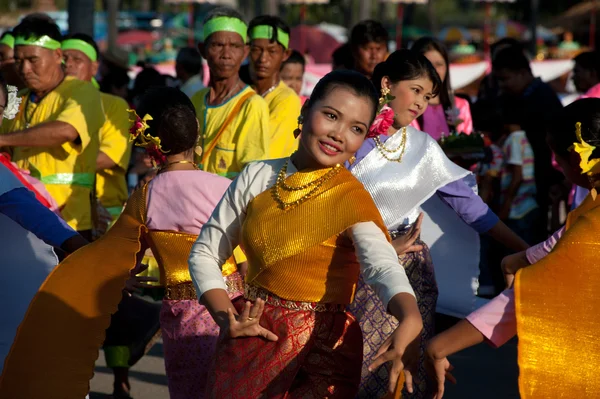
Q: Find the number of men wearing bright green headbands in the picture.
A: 5